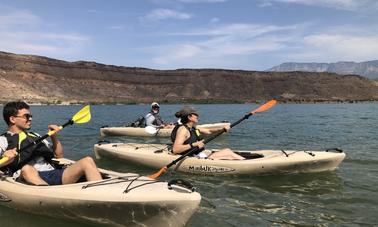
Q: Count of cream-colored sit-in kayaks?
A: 3